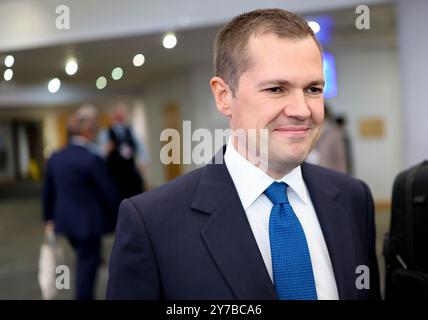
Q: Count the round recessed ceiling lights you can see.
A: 9